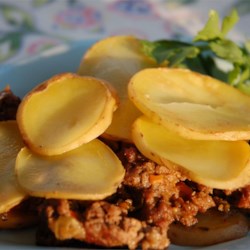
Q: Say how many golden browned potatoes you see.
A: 6